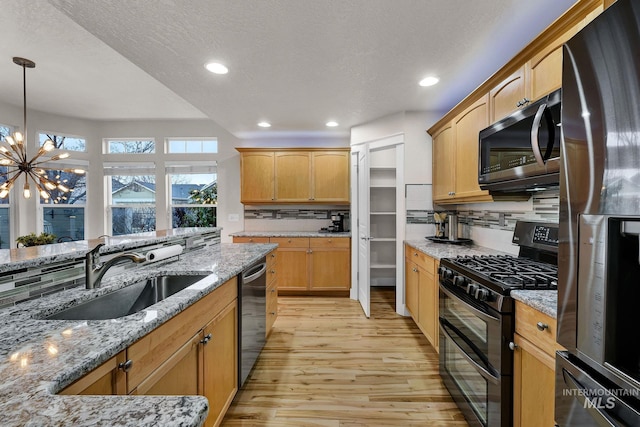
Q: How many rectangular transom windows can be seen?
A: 4